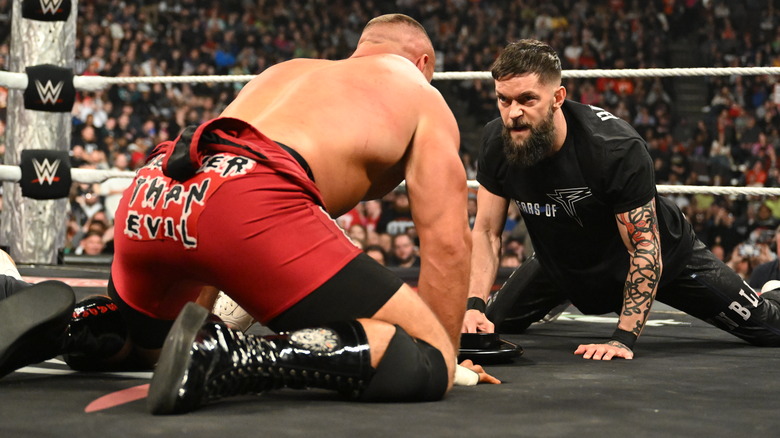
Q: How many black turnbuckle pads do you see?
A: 3